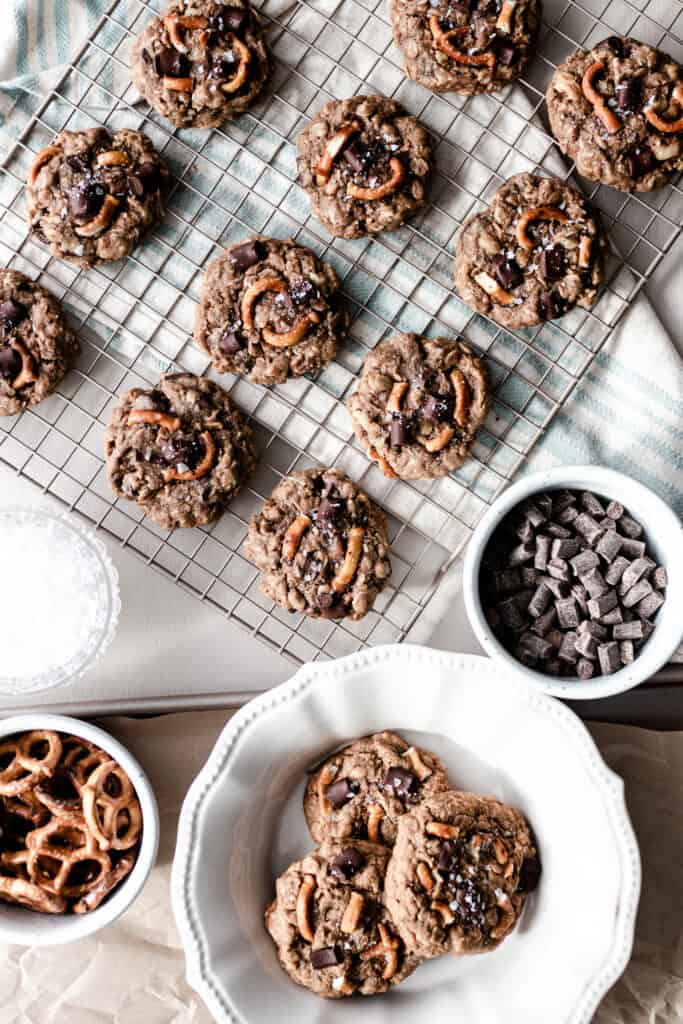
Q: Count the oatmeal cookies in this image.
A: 14